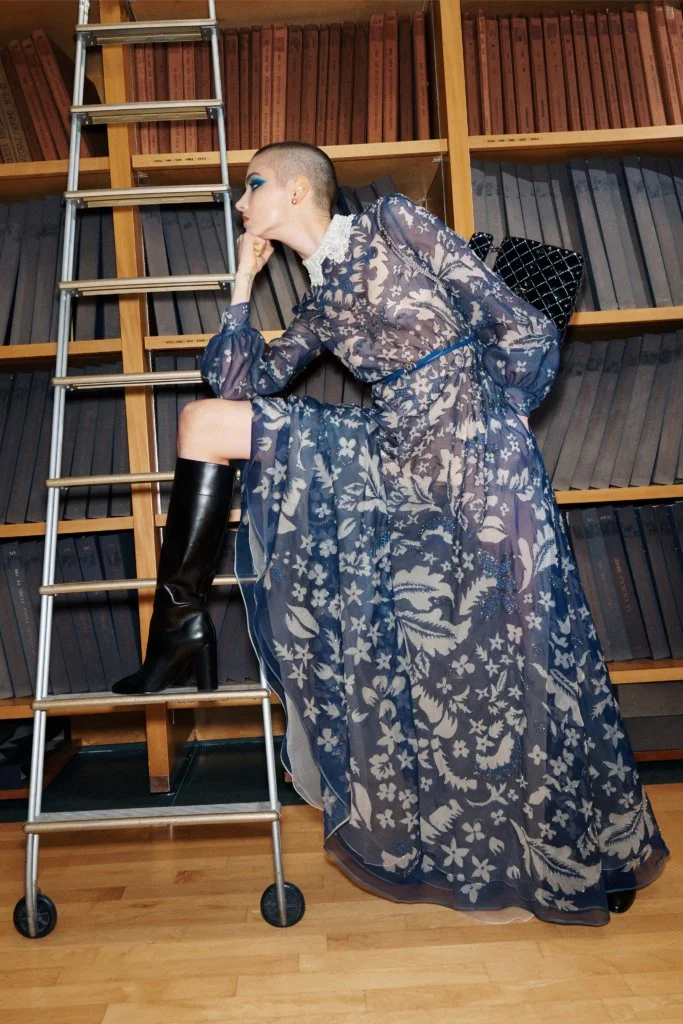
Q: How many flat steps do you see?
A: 9